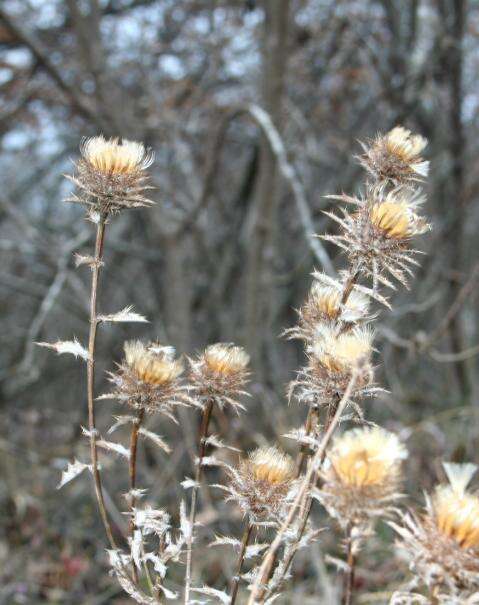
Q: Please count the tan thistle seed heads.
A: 10